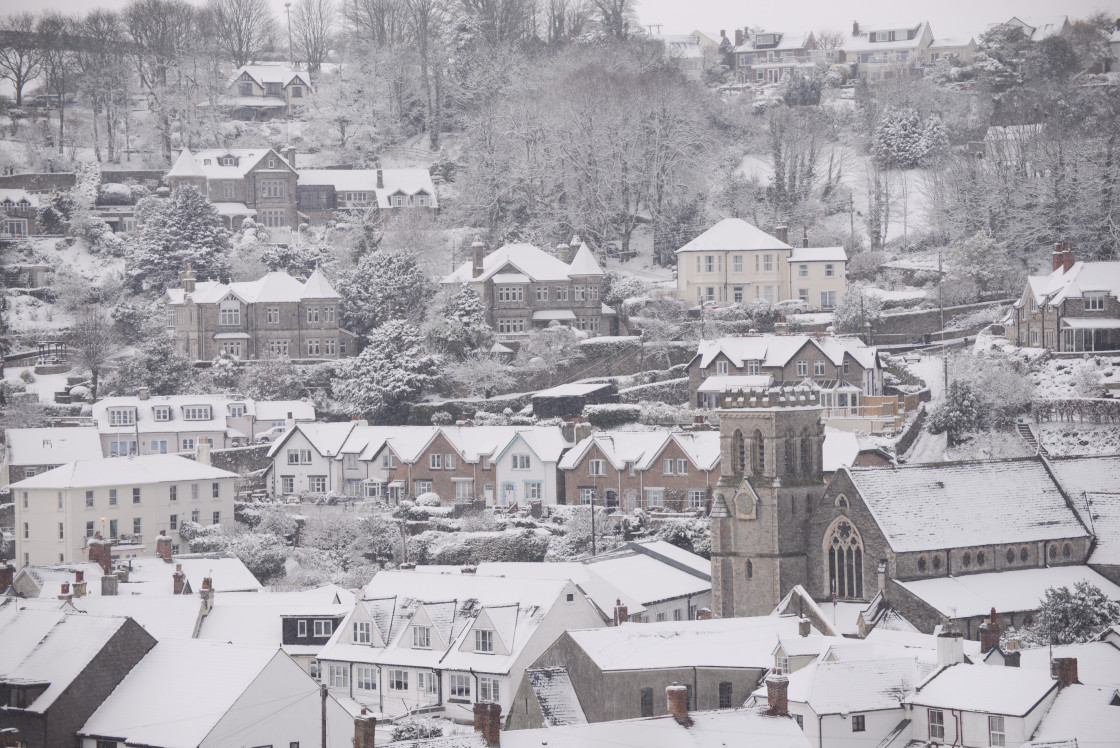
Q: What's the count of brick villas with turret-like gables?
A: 3